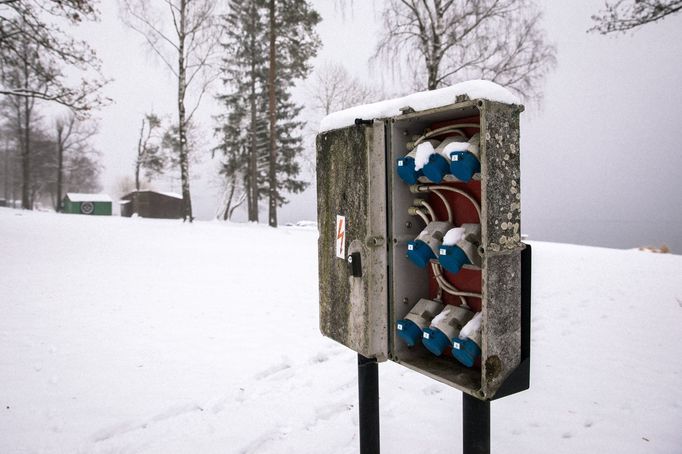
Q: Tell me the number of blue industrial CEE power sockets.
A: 8